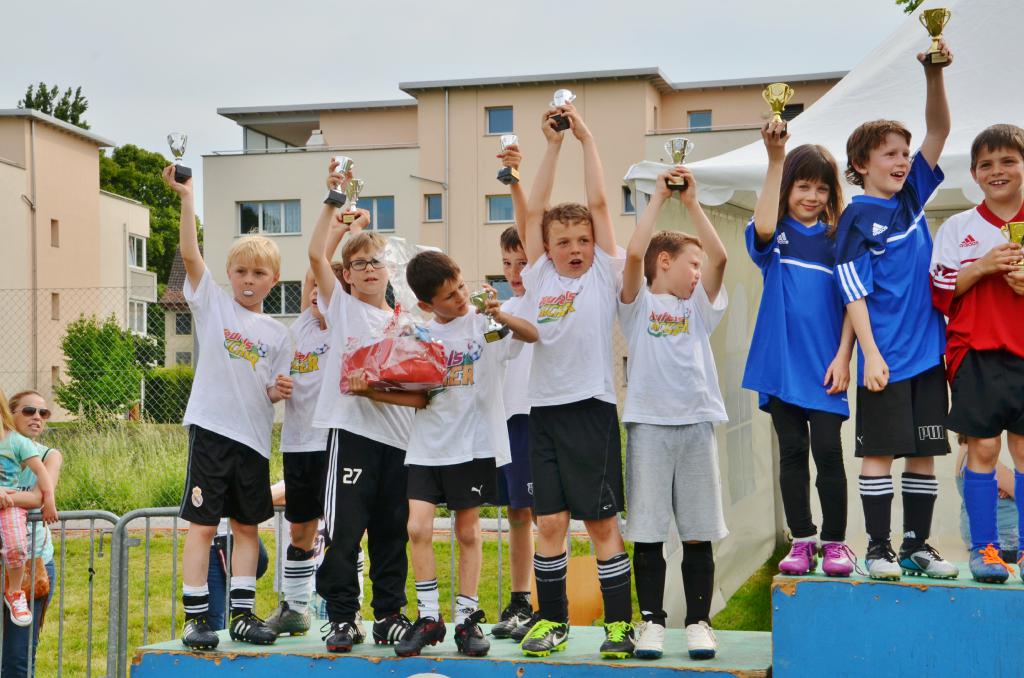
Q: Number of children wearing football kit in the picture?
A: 10